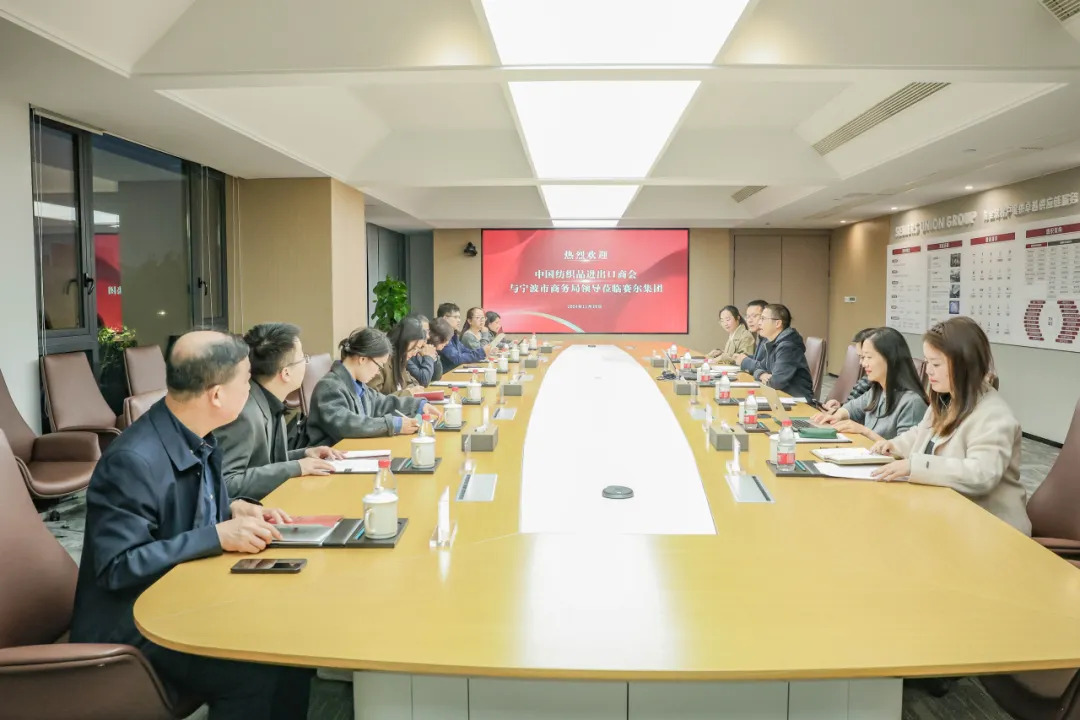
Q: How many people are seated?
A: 15